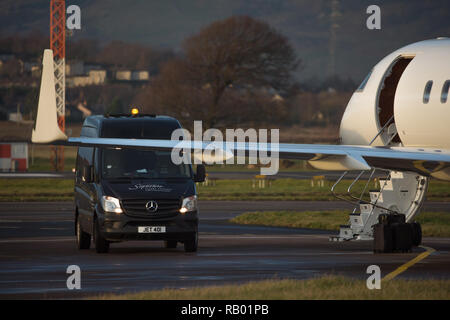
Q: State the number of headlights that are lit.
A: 2